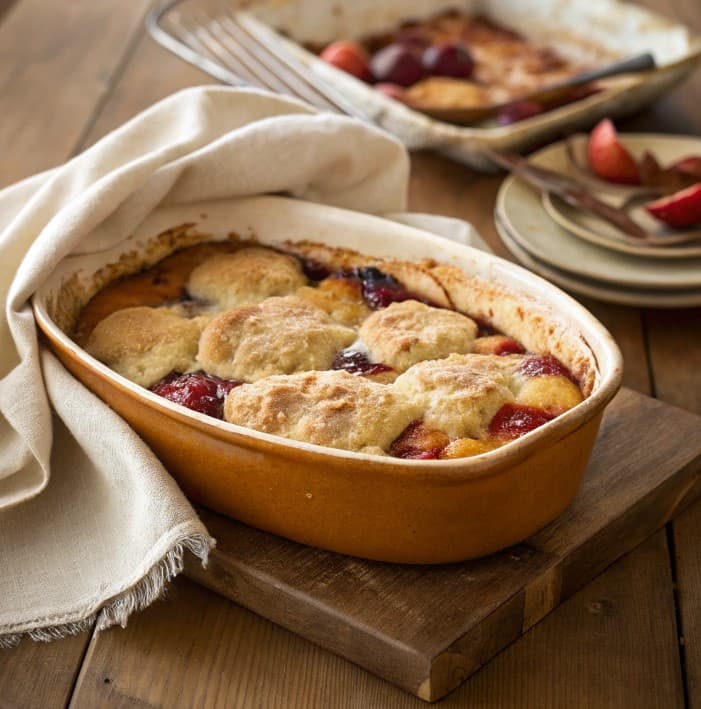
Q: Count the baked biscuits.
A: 6